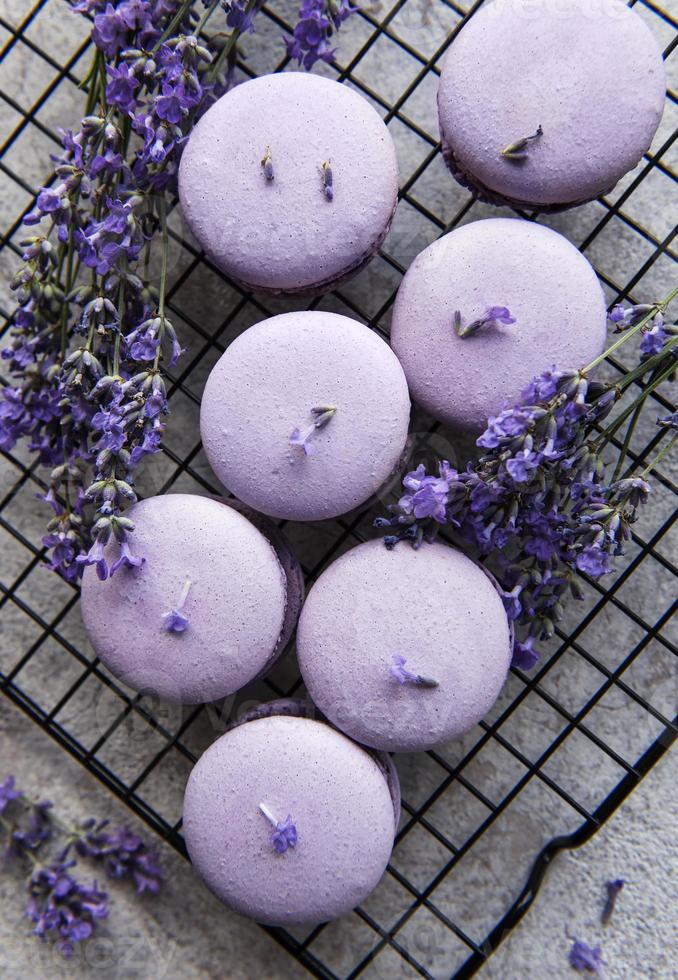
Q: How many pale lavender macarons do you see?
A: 7